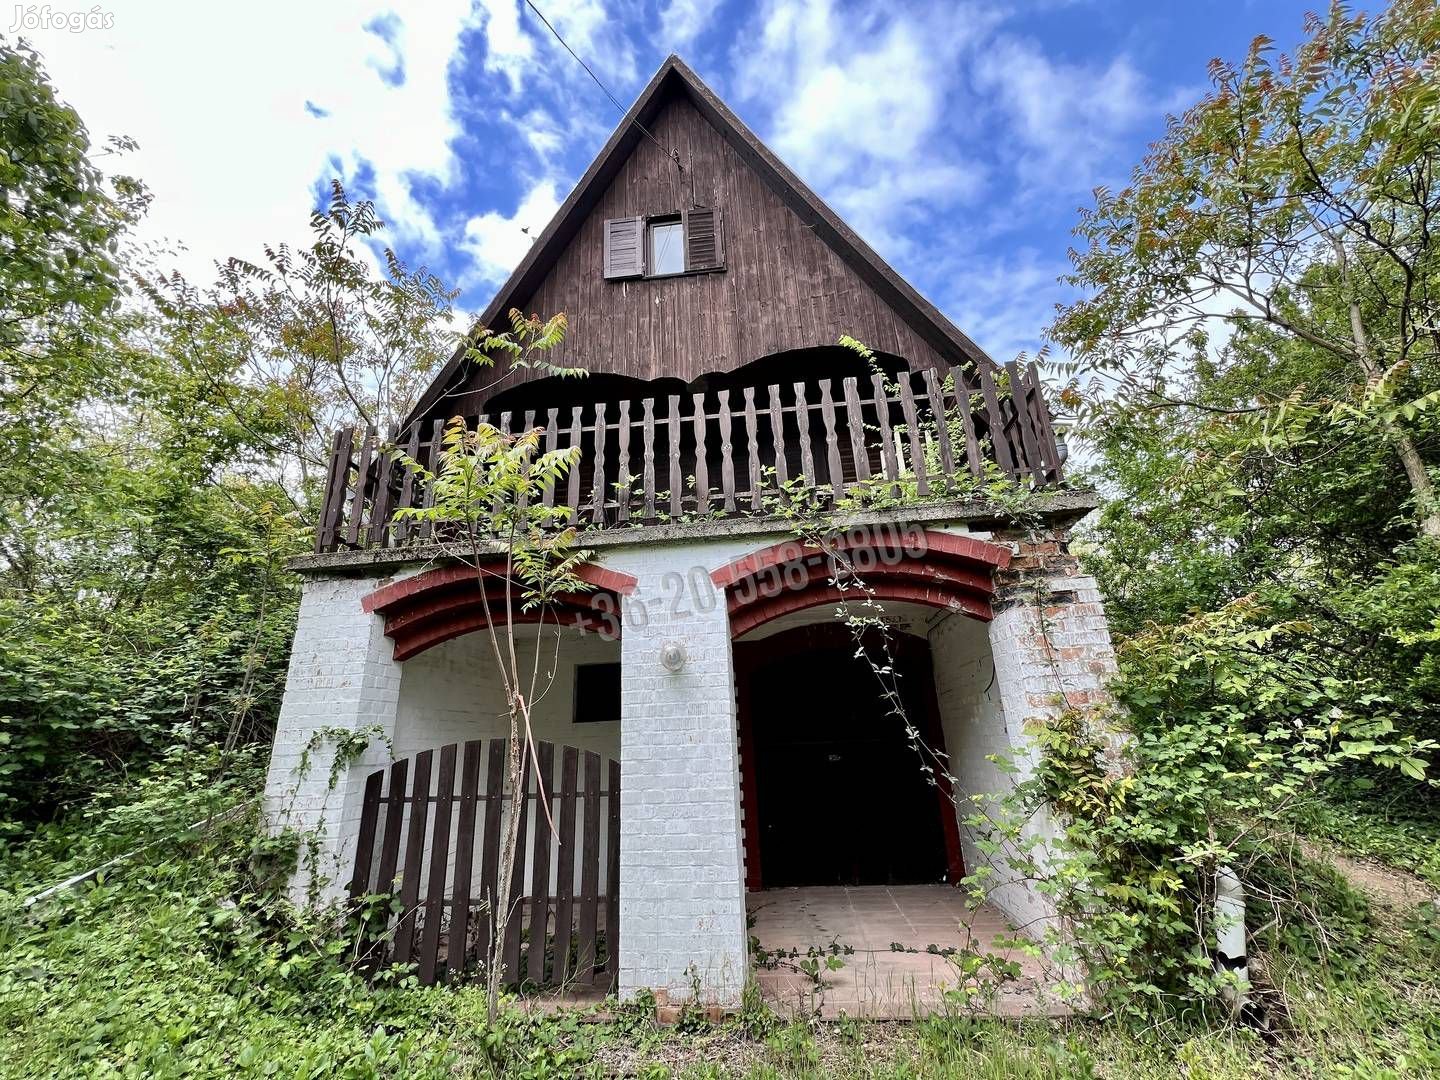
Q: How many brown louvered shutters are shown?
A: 2